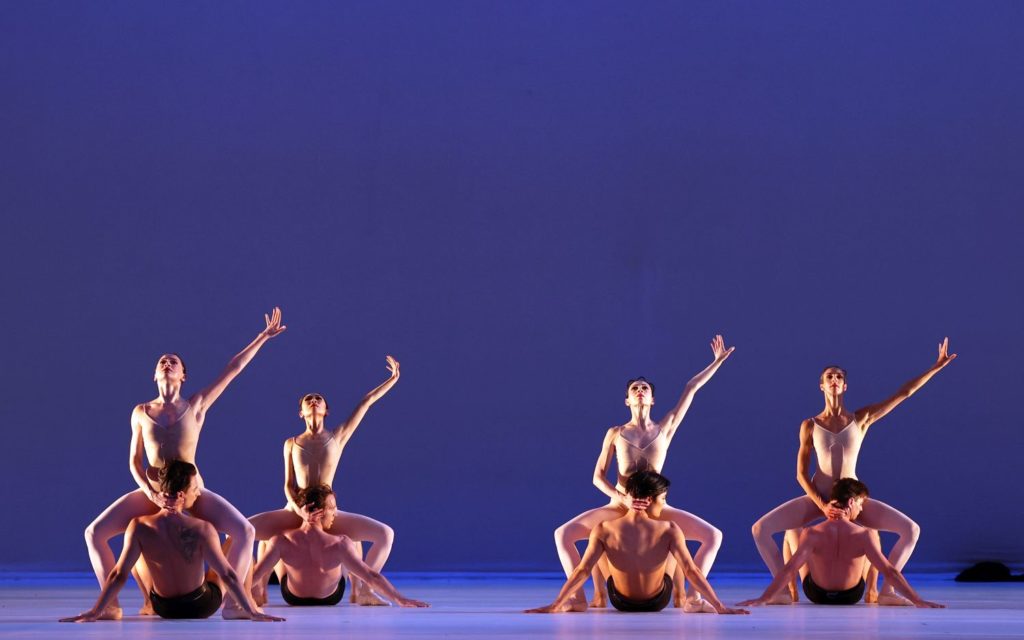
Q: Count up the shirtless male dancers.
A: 4